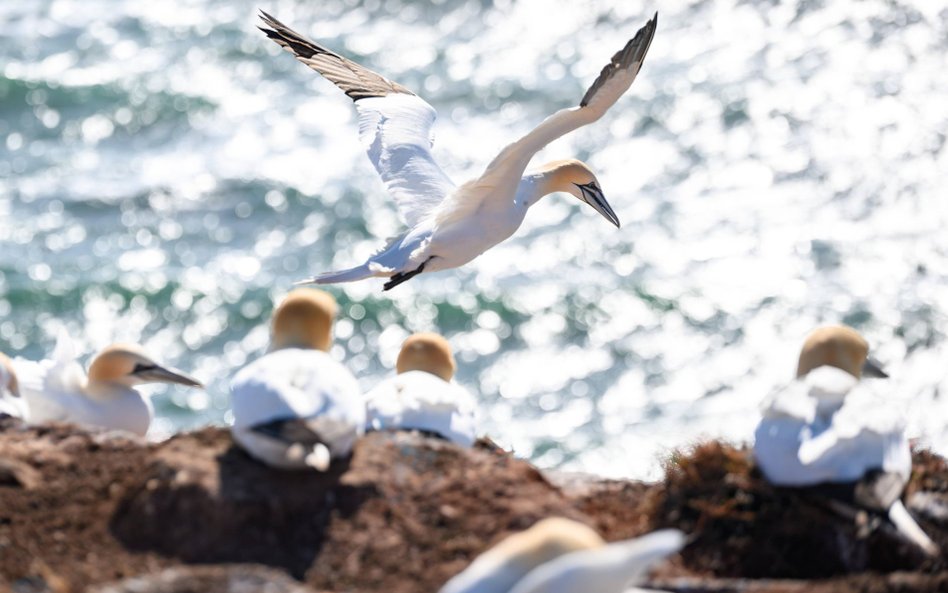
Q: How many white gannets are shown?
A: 7